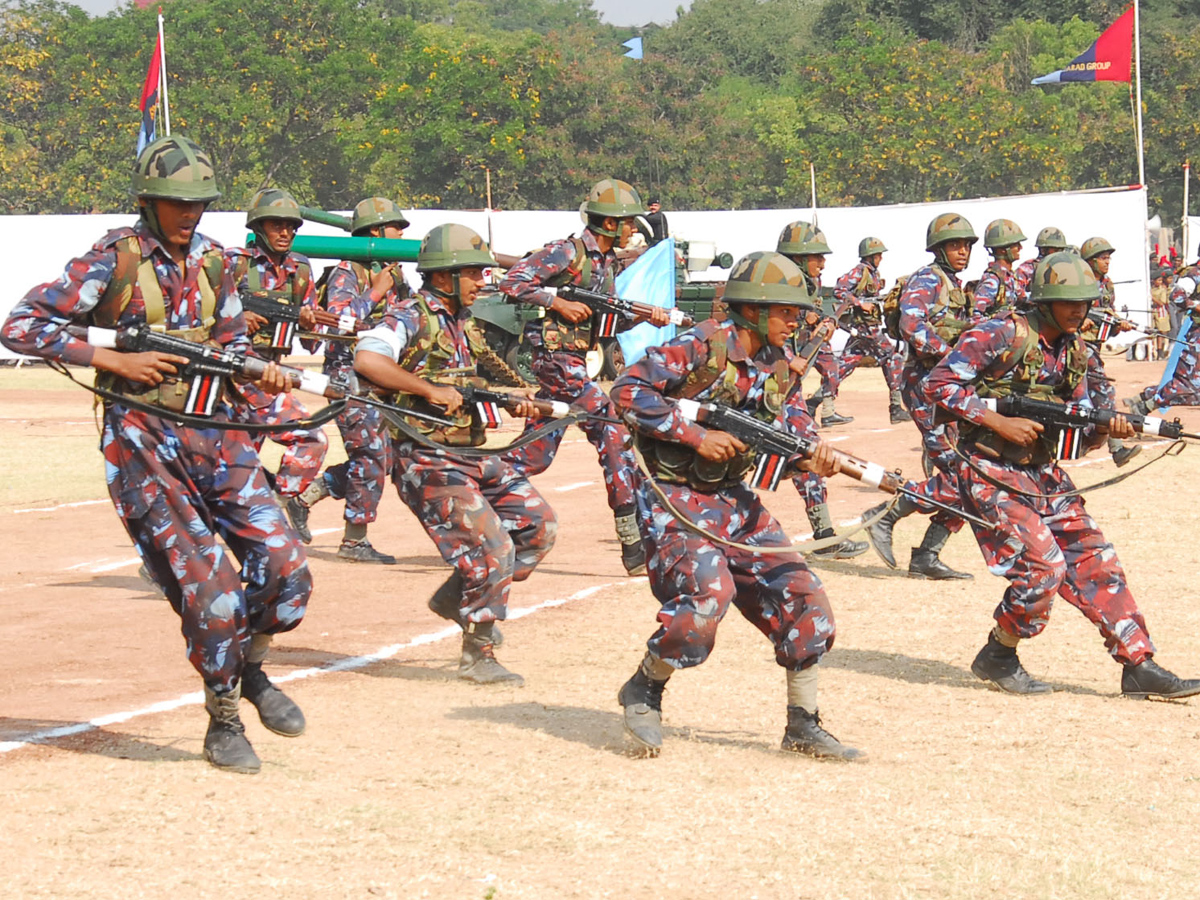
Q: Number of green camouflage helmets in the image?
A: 13